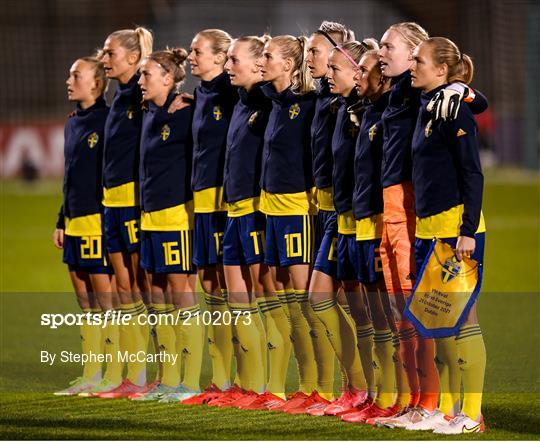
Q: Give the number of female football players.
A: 11